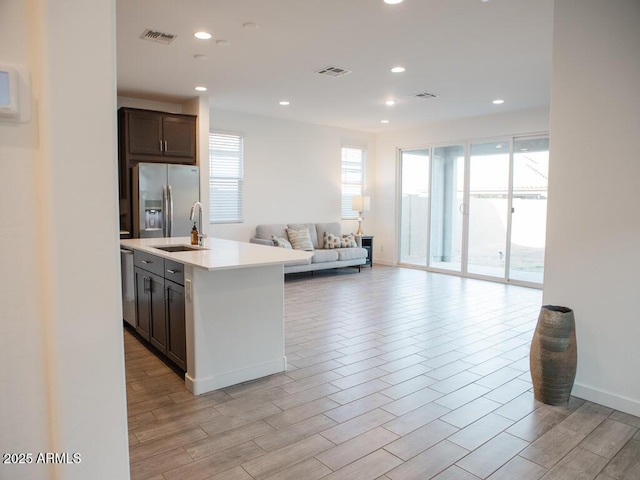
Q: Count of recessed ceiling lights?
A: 8